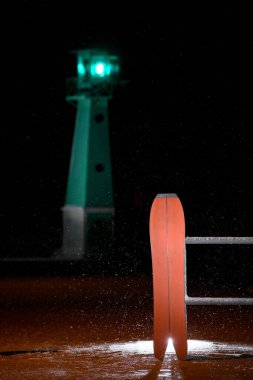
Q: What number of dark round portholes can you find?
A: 2